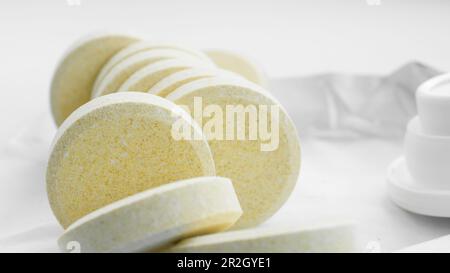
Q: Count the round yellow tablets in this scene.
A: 10